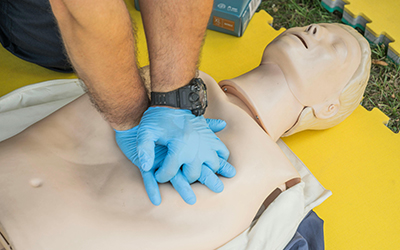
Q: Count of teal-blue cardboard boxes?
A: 1